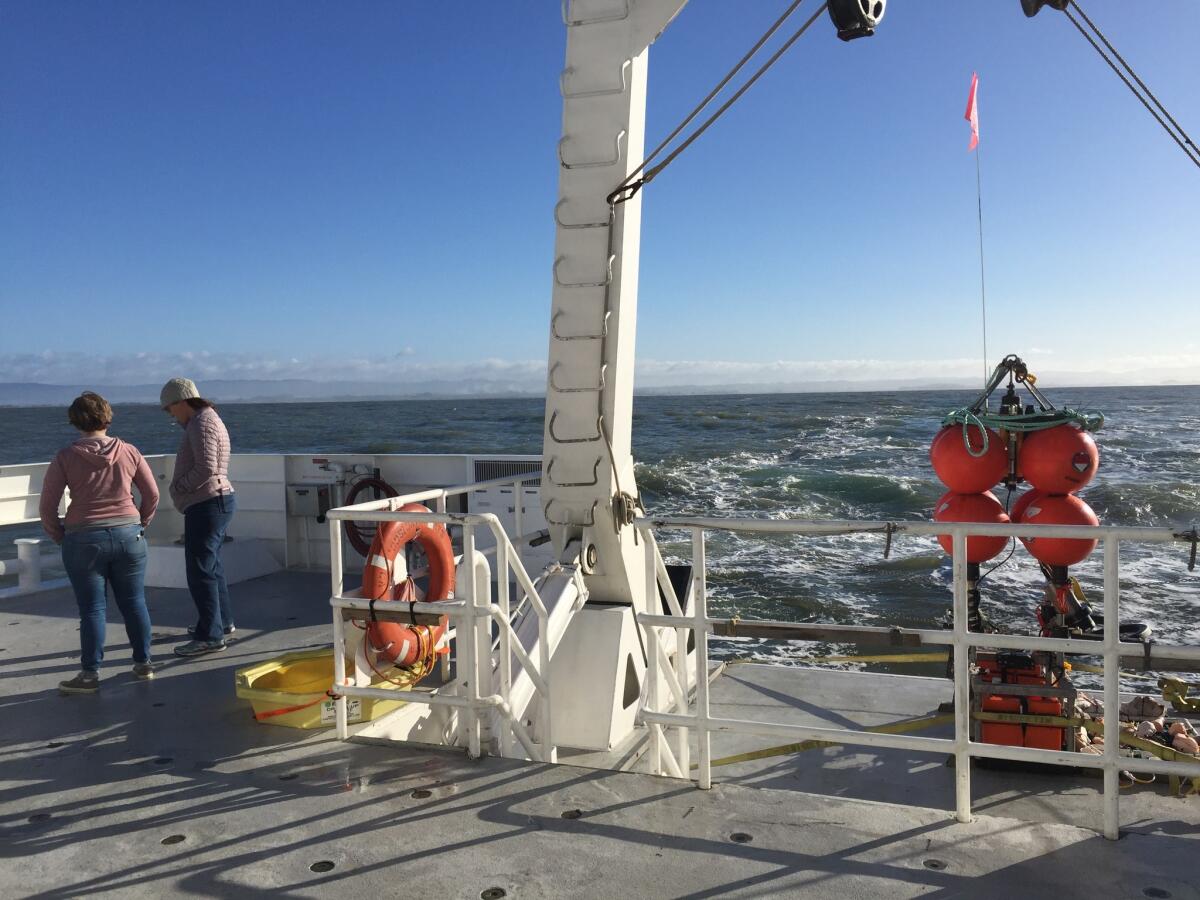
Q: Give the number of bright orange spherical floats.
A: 4